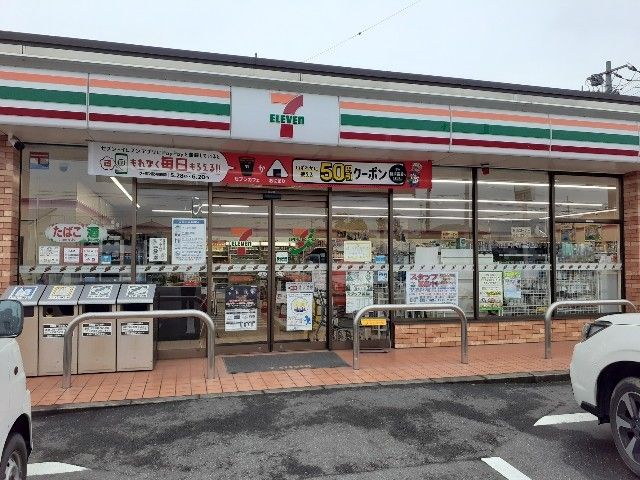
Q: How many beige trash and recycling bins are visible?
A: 4